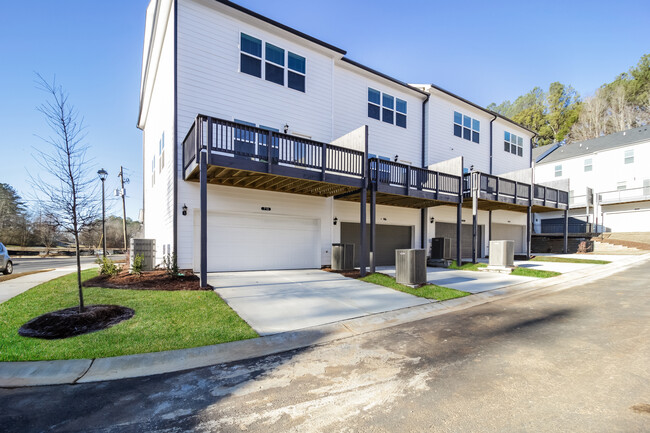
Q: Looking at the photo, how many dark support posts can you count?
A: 7